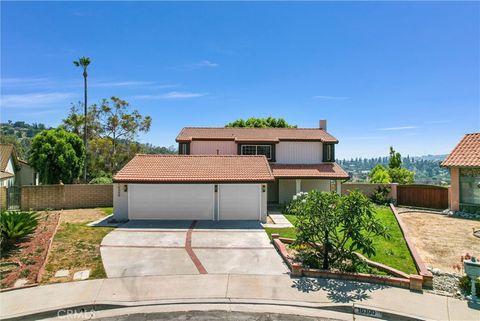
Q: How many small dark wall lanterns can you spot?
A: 3